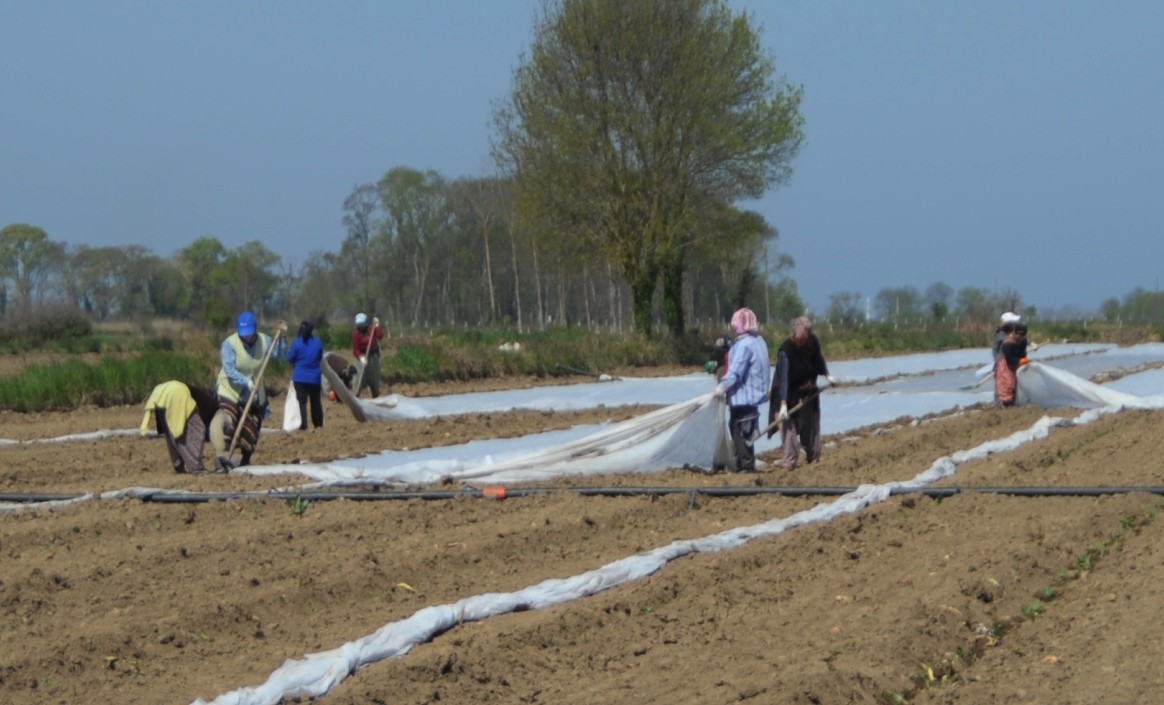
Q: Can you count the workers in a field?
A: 10